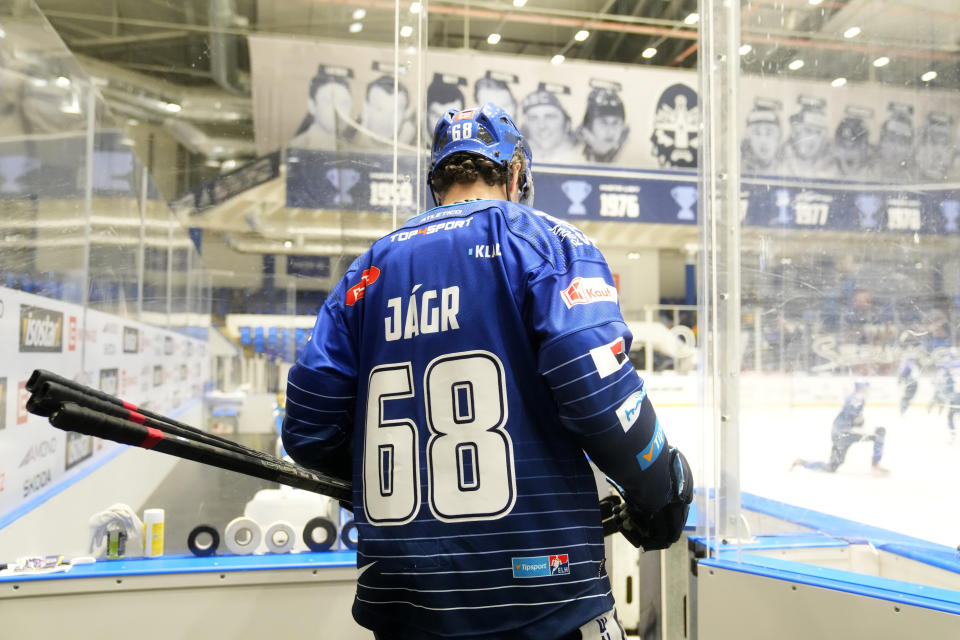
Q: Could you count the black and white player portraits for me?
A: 11